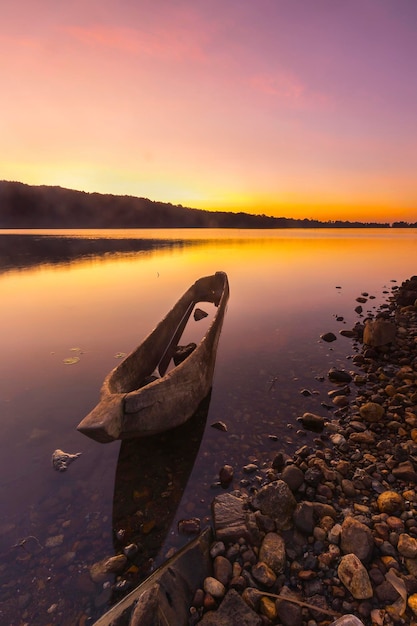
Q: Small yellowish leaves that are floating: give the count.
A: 3